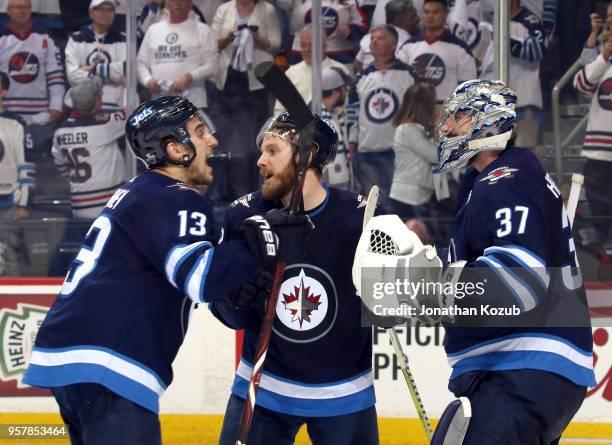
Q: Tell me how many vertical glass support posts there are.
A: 3